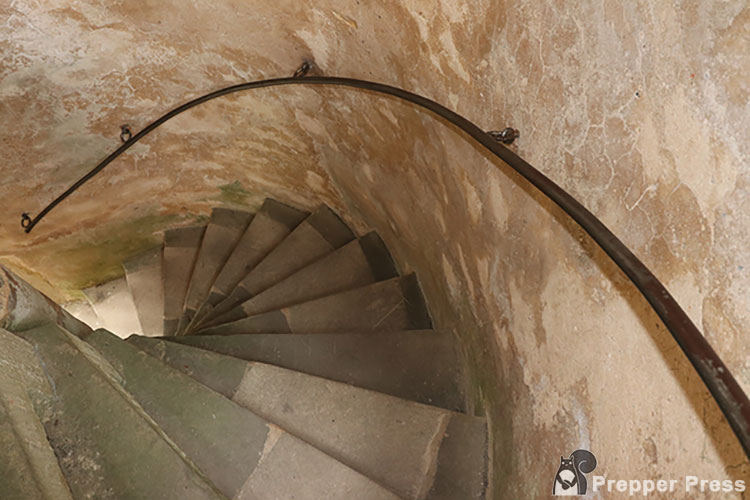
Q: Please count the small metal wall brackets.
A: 4